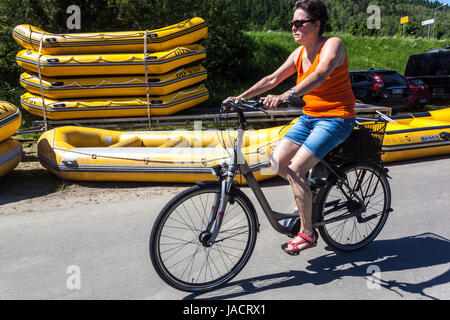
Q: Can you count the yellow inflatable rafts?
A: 8